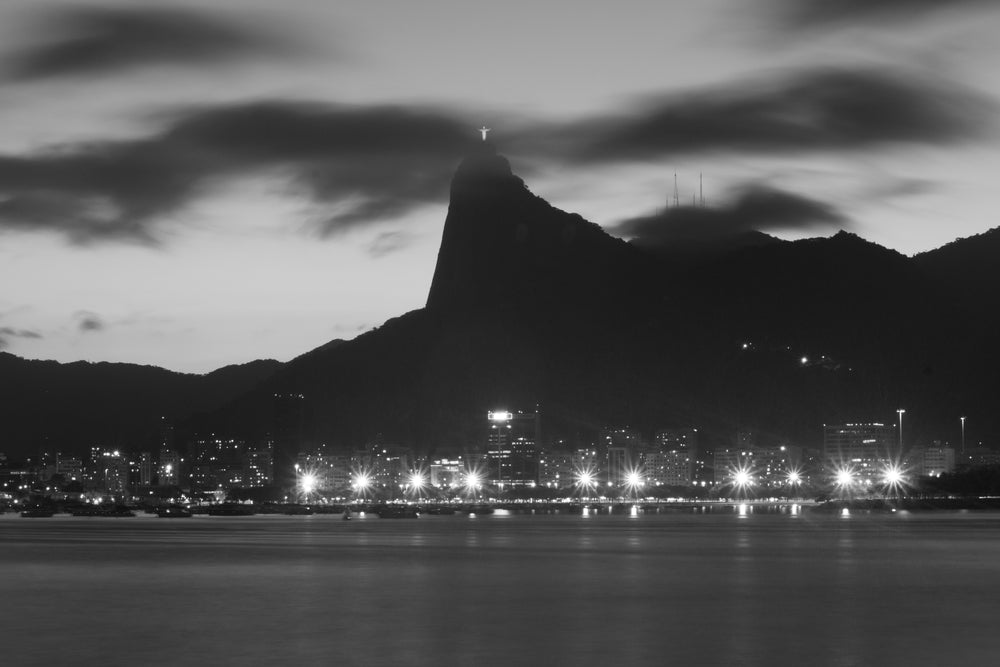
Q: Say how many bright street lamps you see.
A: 10